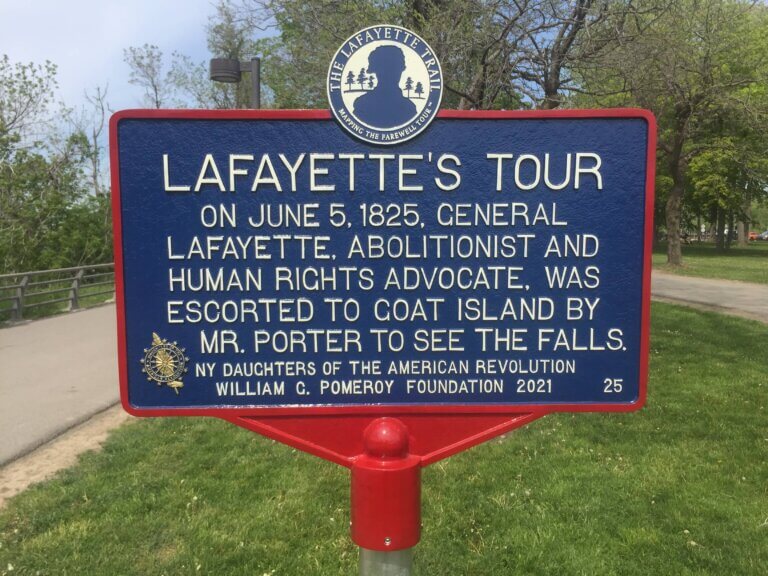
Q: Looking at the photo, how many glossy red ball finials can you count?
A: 1